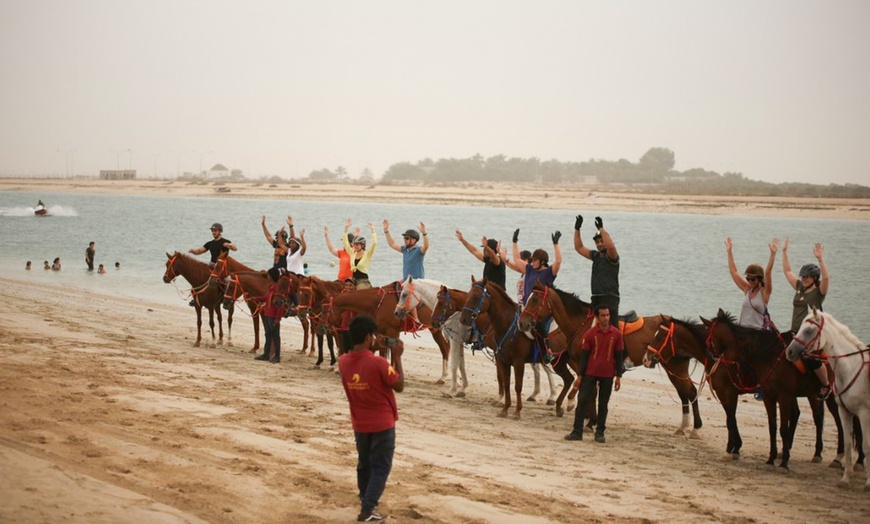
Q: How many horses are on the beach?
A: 13